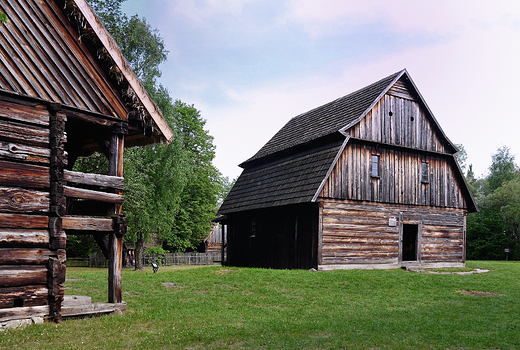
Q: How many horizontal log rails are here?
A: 3